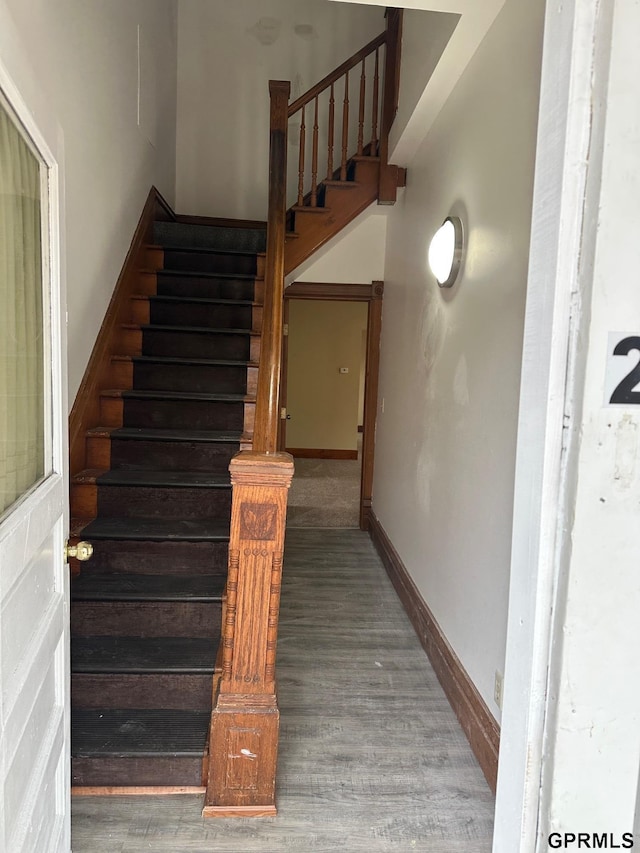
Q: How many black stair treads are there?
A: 12